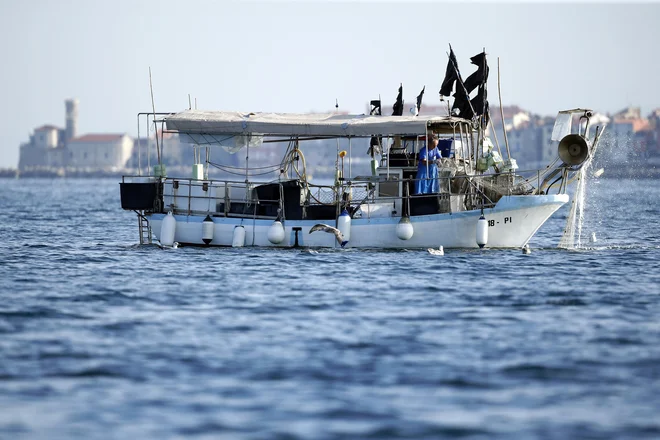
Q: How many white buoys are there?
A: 7